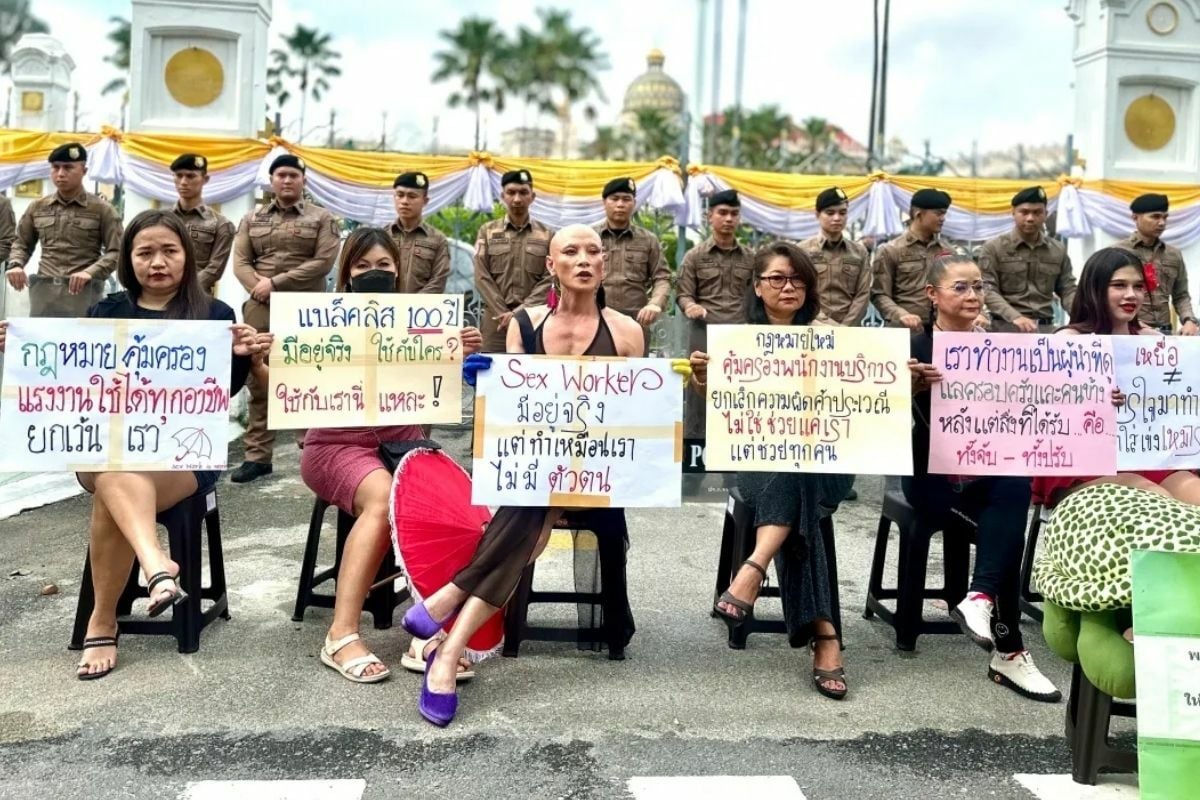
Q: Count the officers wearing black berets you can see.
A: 11